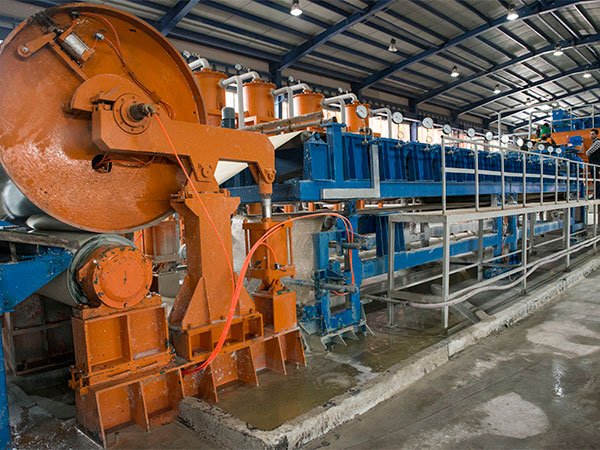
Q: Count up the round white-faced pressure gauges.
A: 12